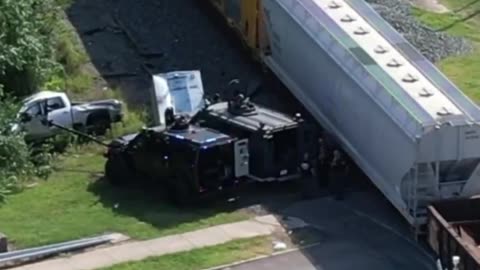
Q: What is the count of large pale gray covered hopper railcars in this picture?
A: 1